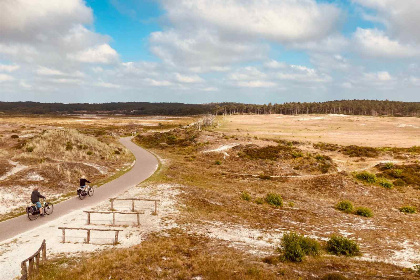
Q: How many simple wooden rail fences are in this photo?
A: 4